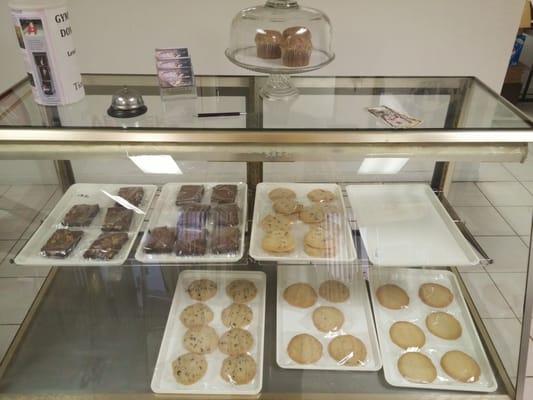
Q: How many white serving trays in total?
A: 7